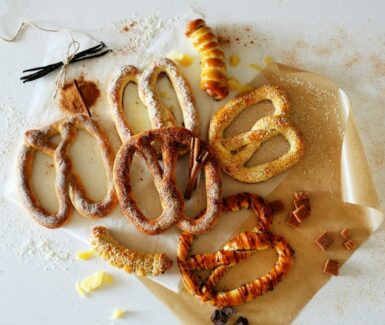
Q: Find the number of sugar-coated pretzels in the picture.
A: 3